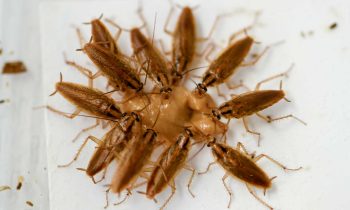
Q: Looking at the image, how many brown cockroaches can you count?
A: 11